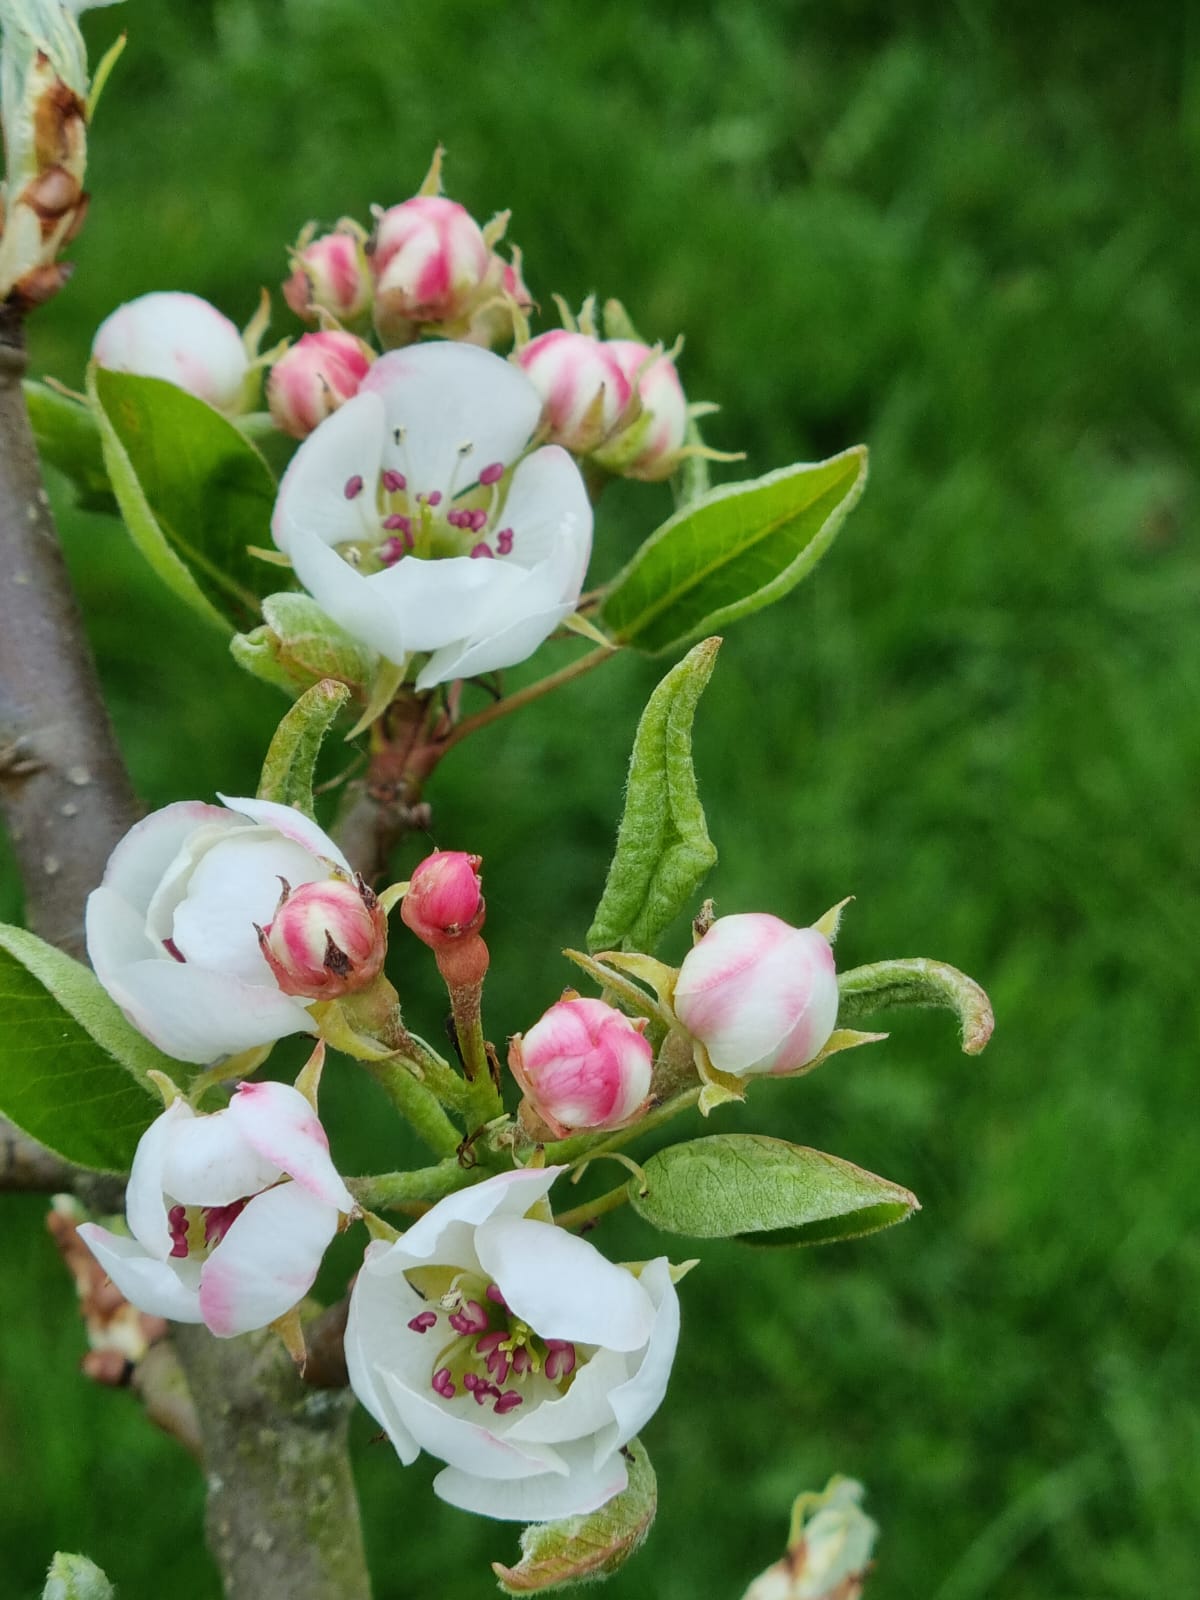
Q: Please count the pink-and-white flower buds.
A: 11